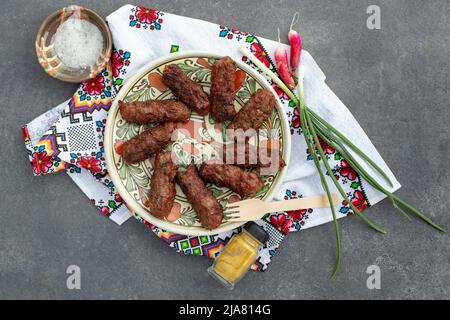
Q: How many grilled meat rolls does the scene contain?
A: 9